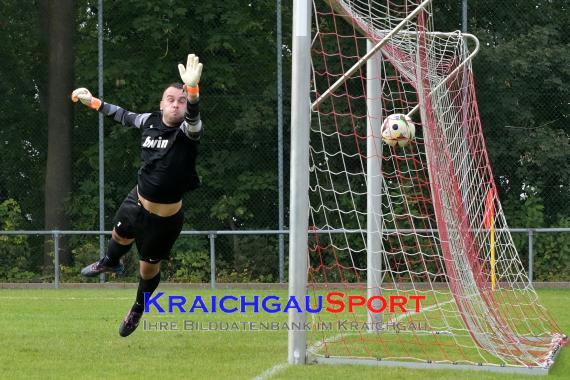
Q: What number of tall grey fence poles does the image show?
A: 3